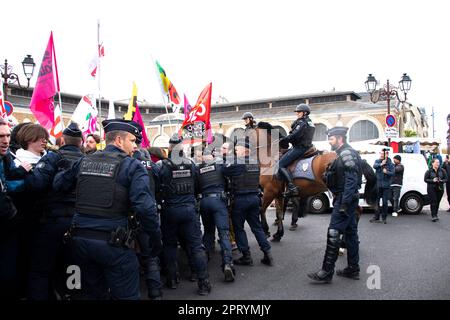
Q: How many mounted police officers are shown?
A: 2